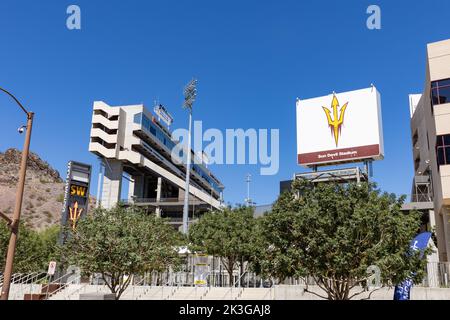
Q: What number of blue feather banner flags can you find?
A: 1